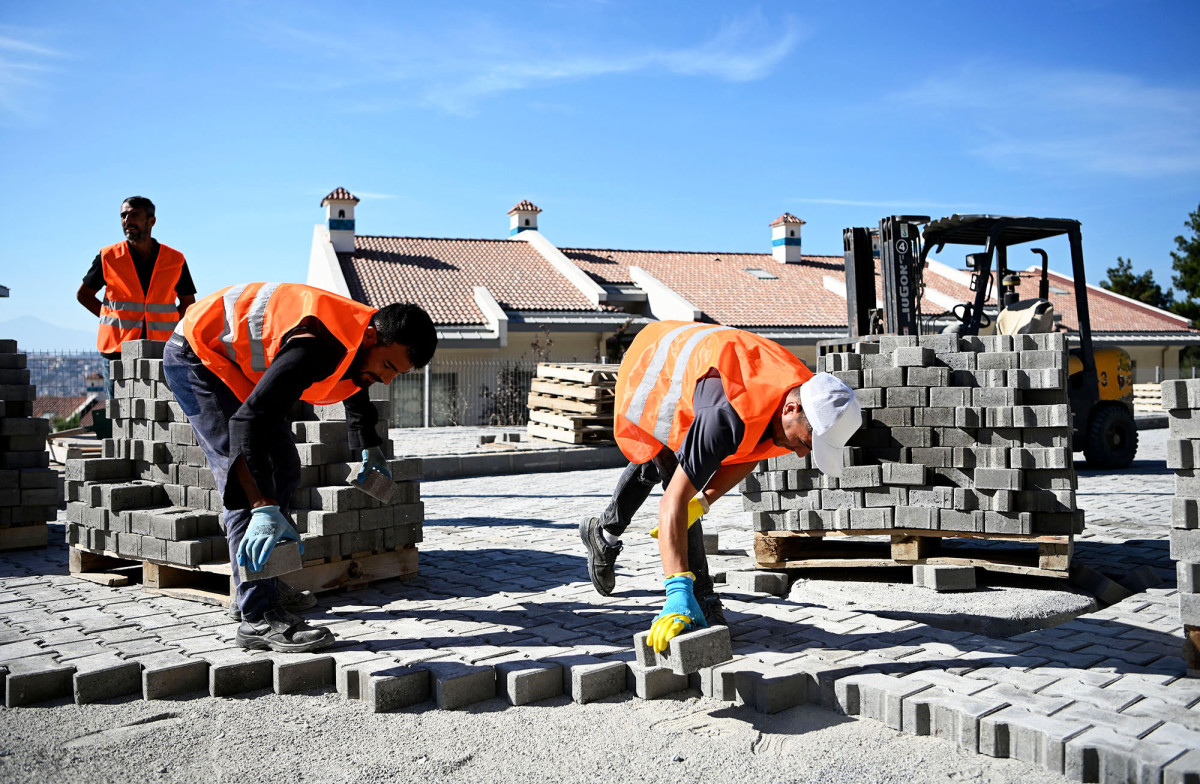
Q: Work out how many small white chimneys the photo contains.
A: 3